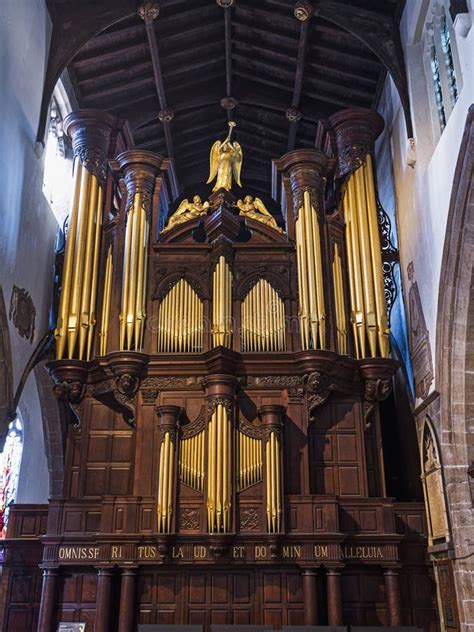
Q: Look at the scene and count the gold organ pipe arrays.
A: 14